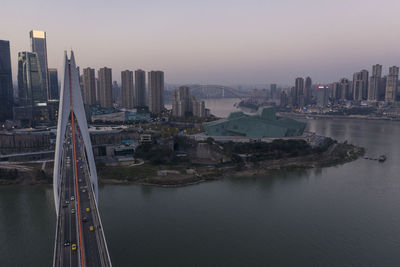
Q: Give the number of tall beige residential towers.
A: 5